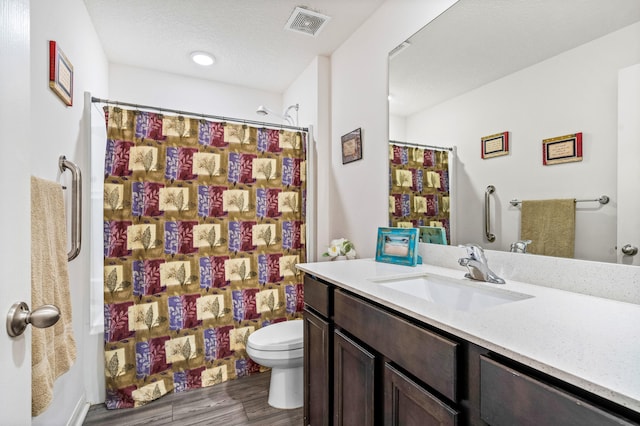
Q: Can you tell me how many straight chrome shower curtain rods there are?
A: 1